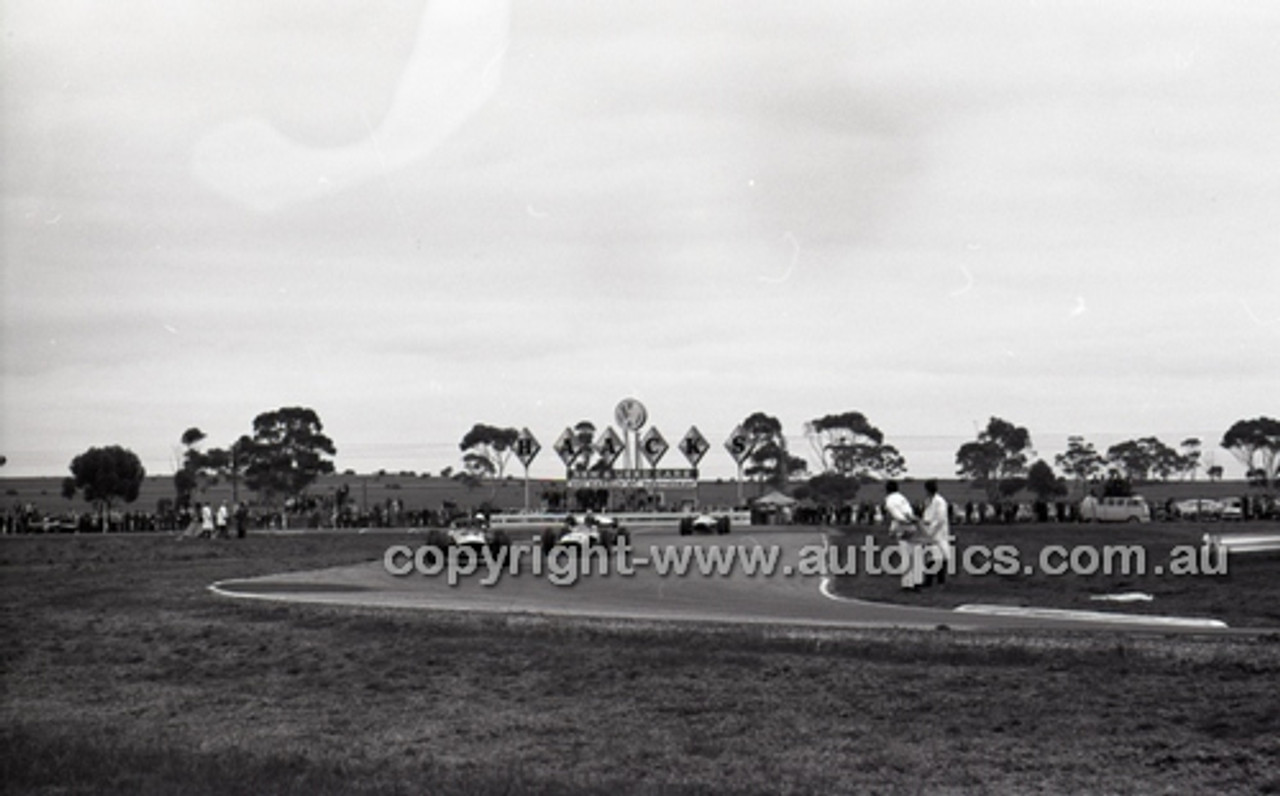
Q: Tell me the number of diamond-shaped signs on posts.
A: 6